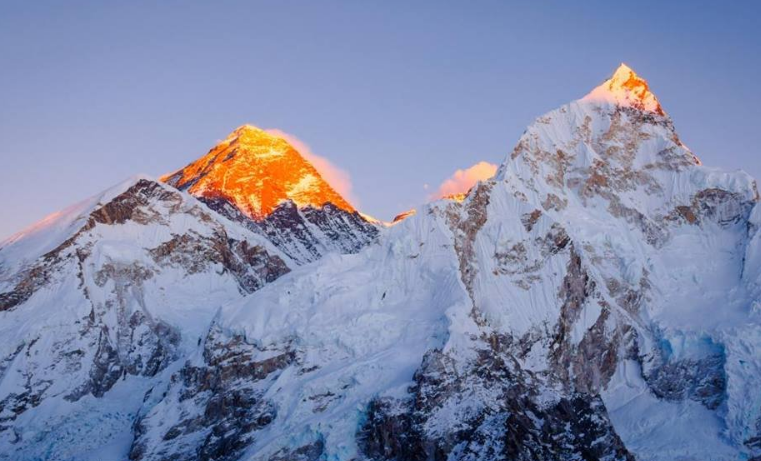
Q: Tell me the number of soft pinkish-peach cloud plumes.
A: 2